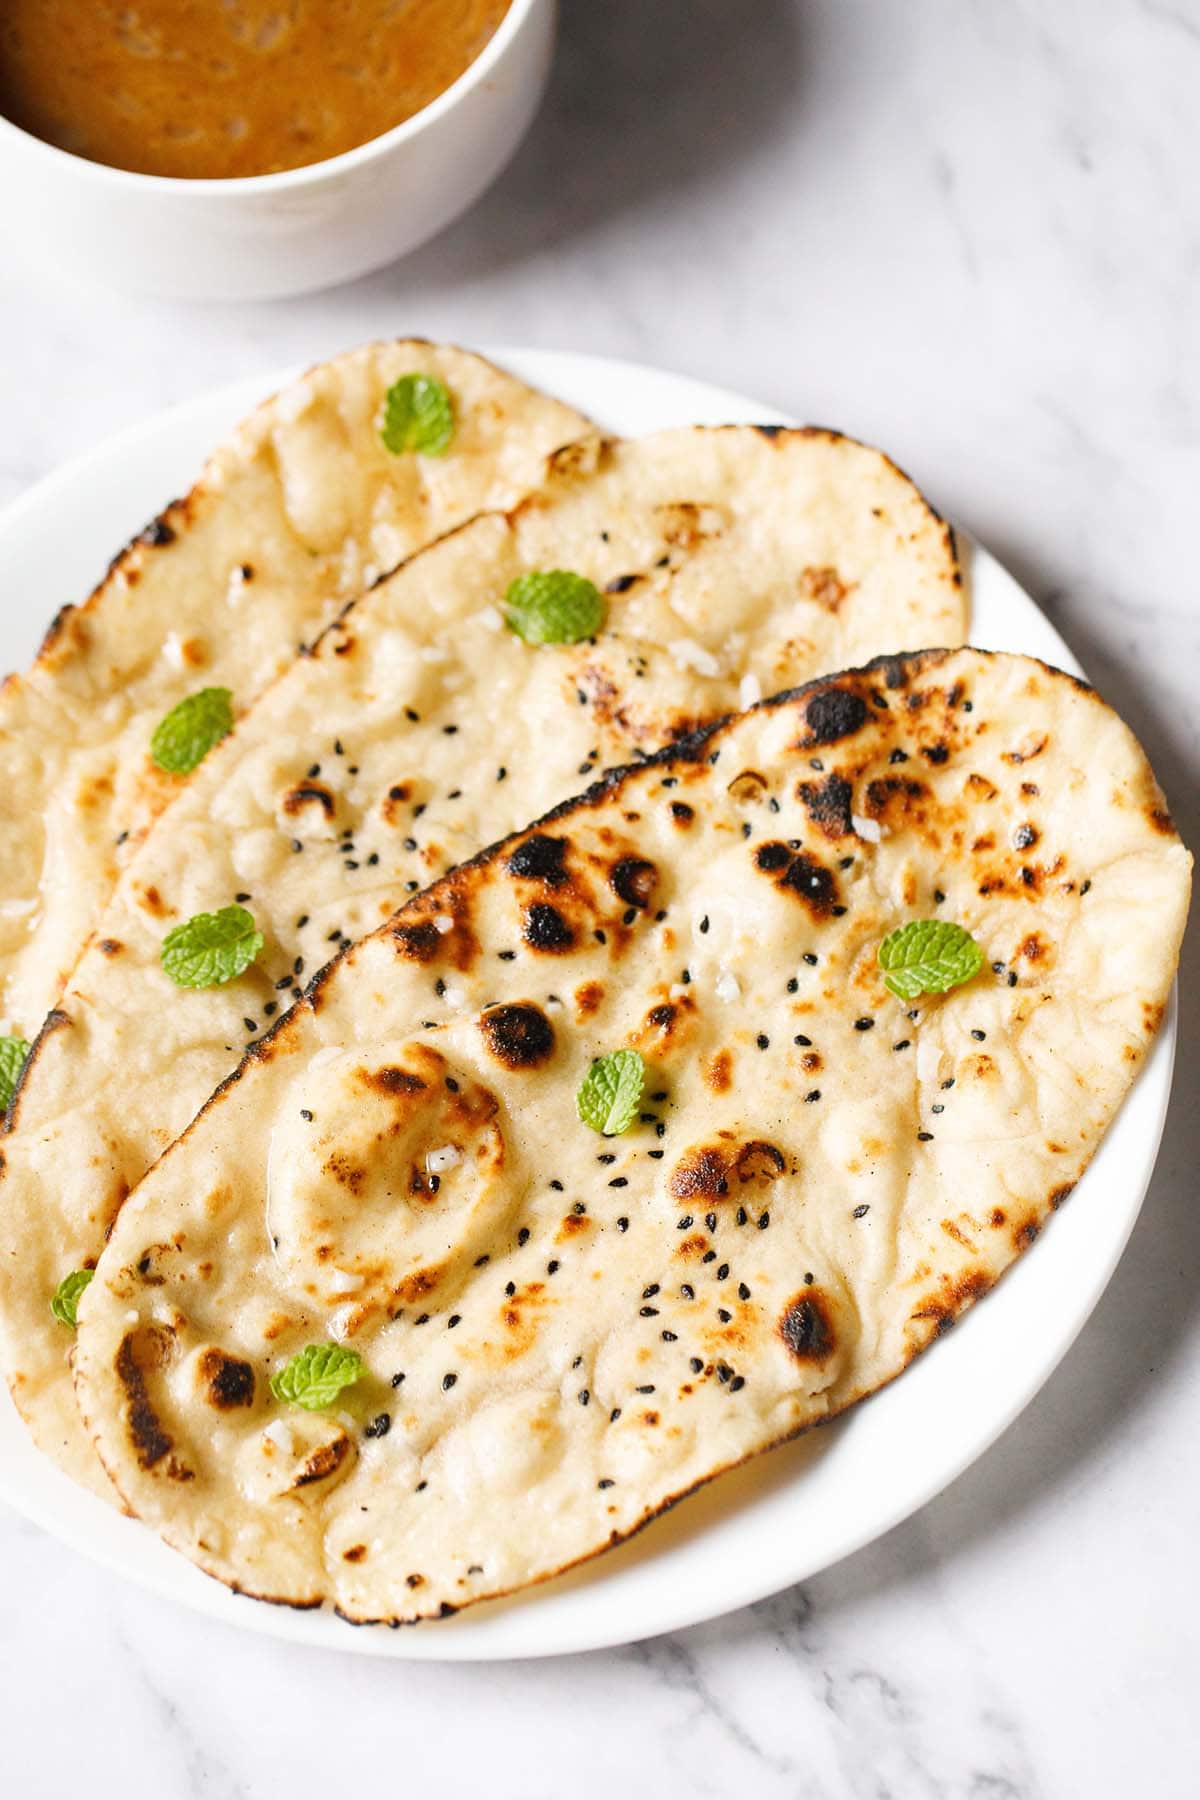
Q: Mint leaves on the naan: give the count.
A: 9